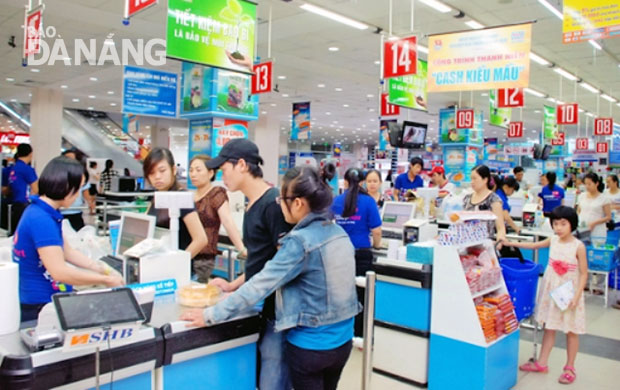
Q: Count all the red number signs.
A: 13